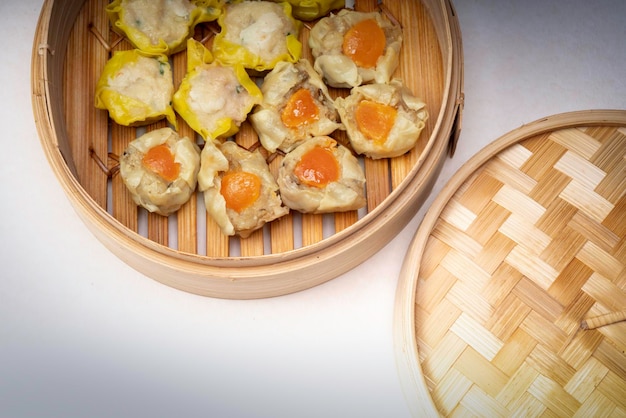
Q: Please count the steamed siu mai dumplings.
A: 11